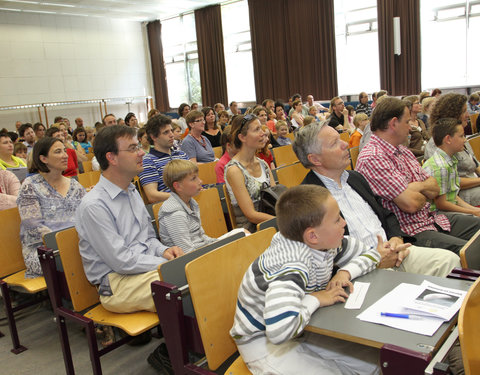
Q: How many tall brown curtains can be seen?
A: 4